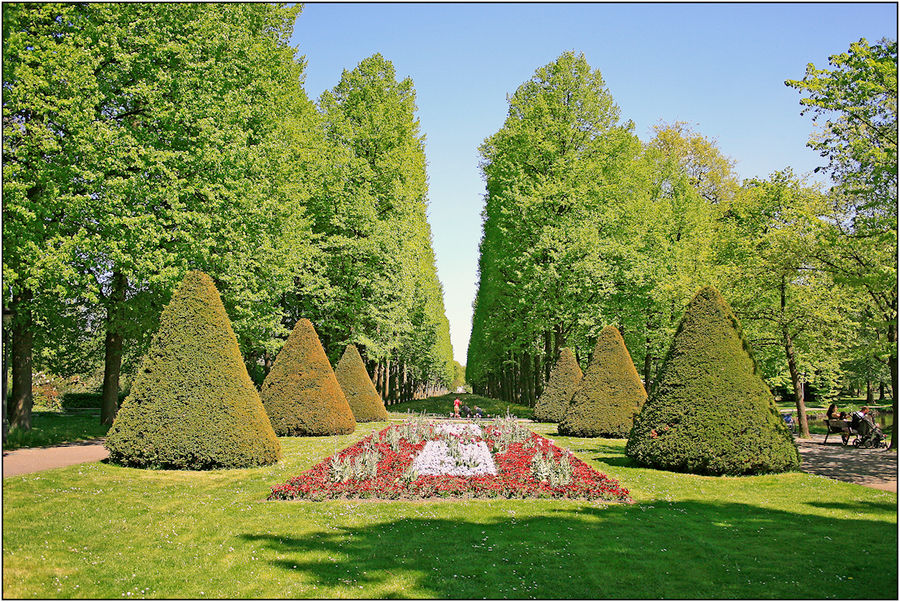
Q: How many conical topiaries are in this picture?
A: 6